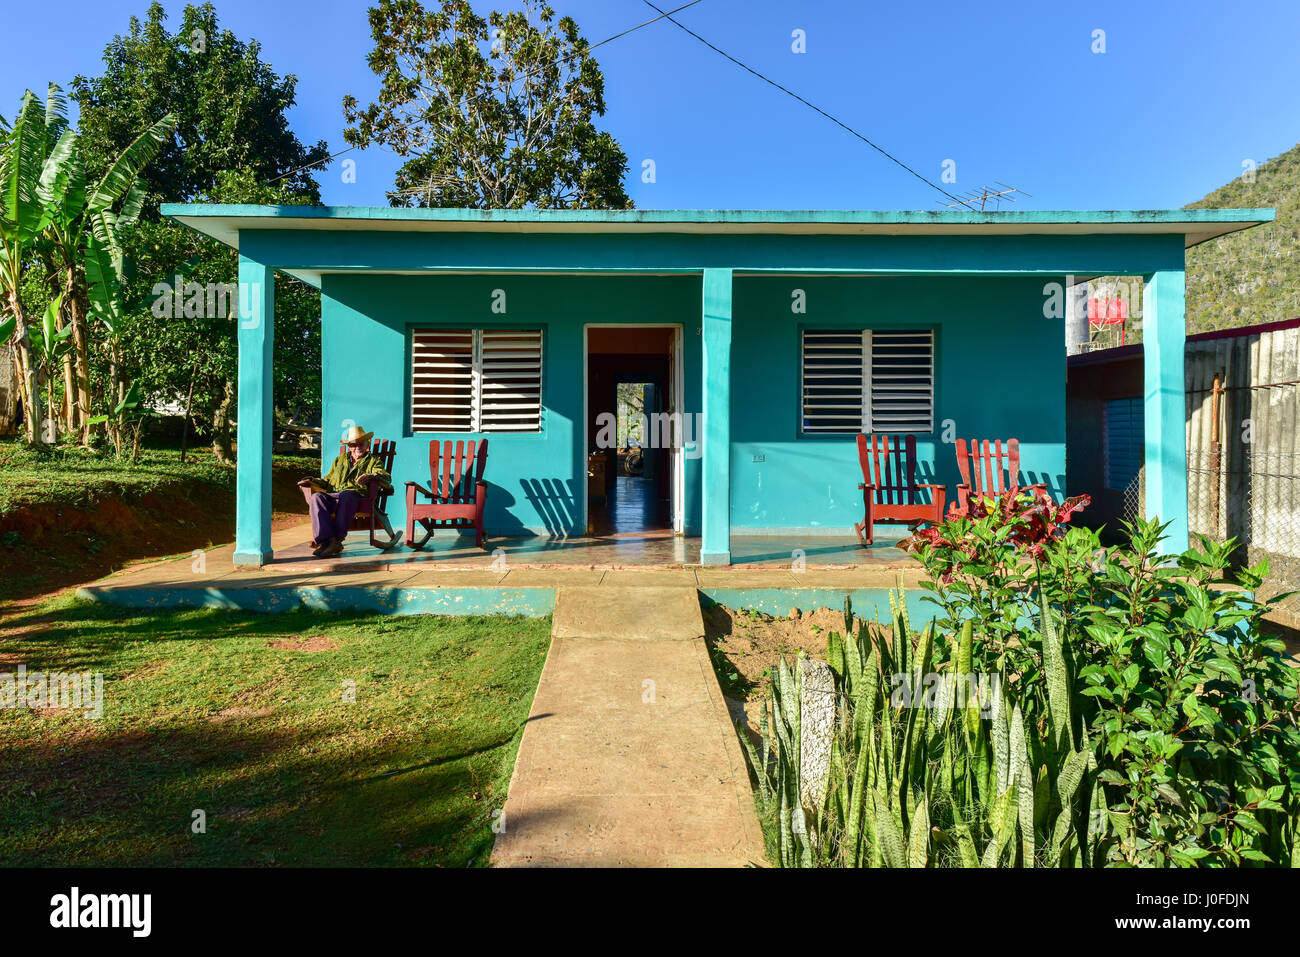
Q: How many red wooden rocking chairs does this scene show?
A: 4